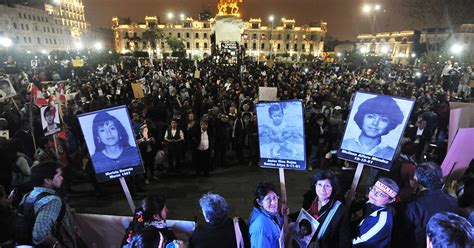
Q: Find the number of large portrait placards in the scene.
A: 3